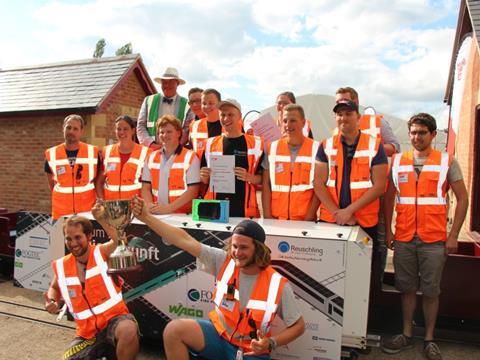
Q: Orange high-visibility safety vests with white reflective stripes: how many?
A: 12